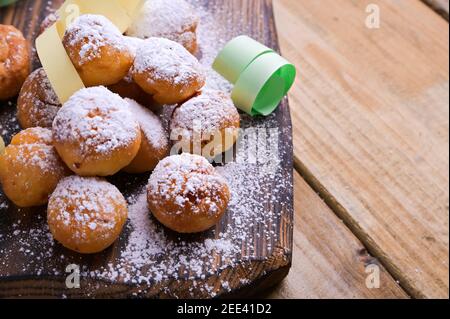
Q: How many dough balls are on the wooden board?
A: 12